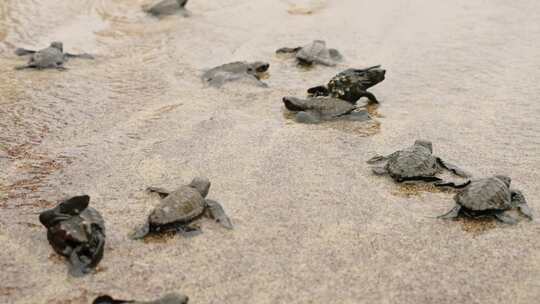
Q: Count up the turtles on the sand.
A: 11